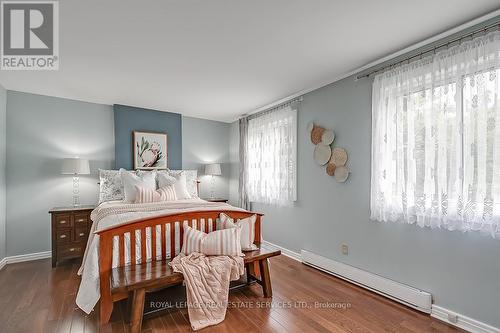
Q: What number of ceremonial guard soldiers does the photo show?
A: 0